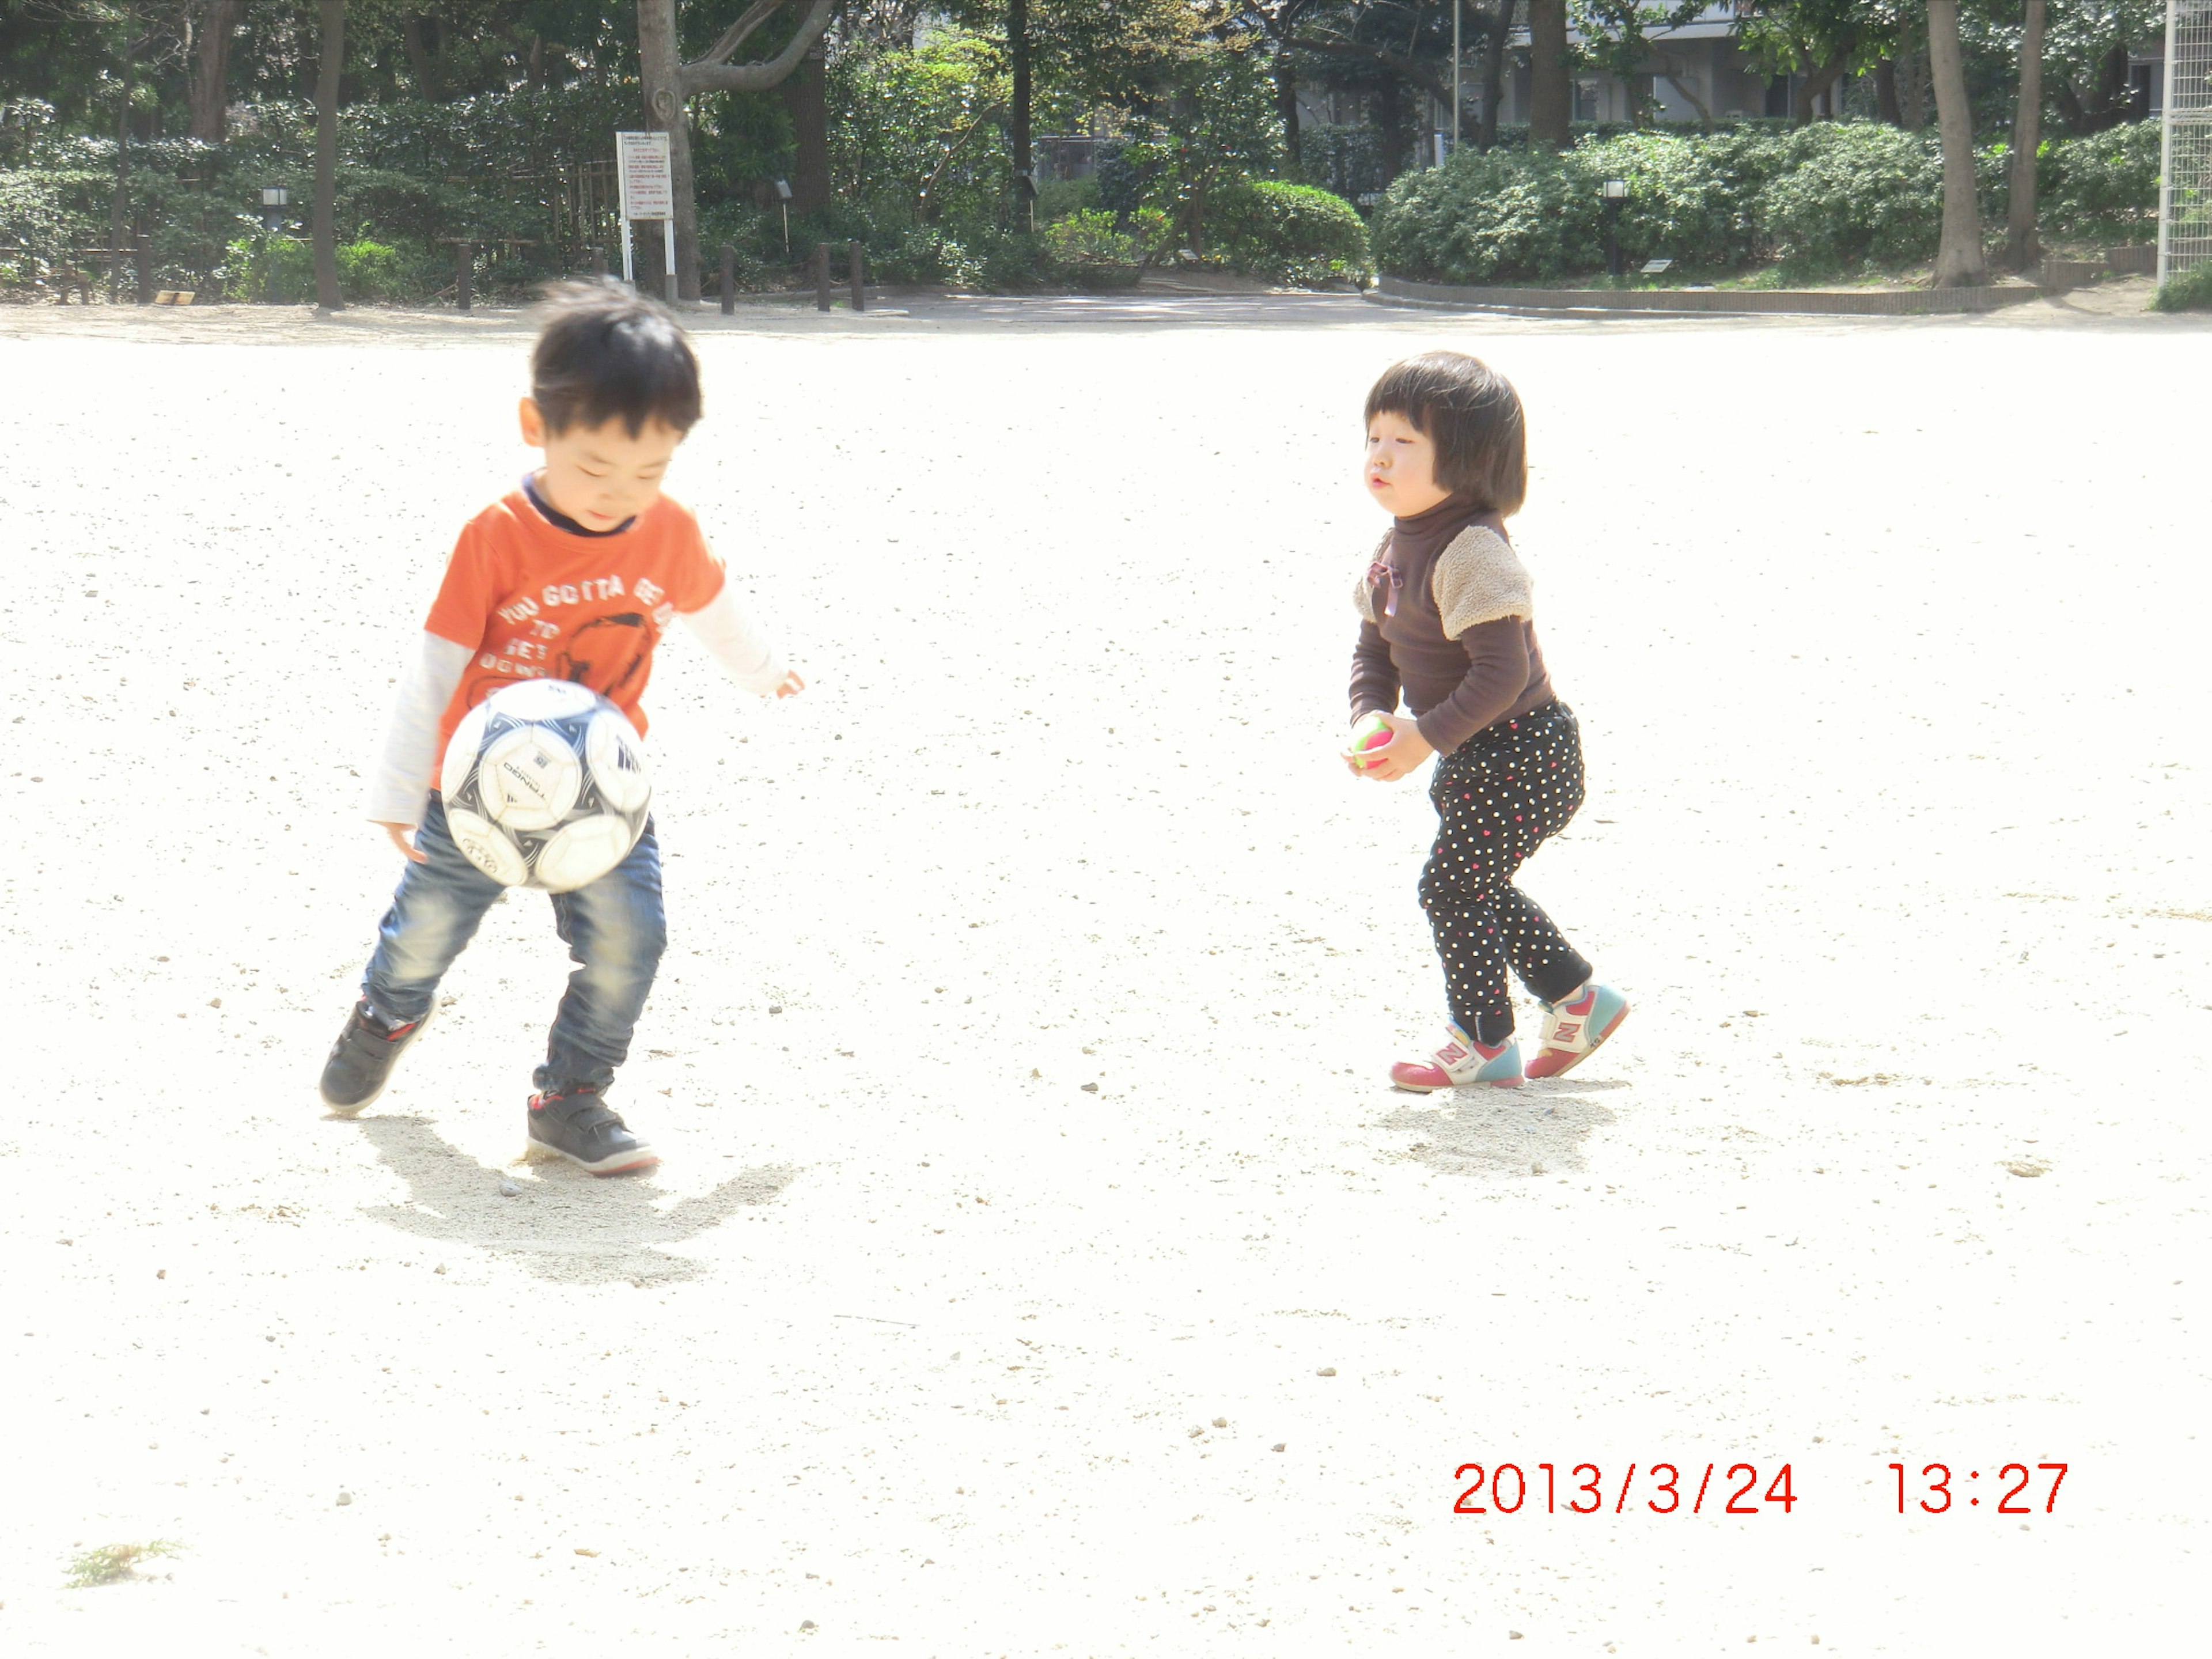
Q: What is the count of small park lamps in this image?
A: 2